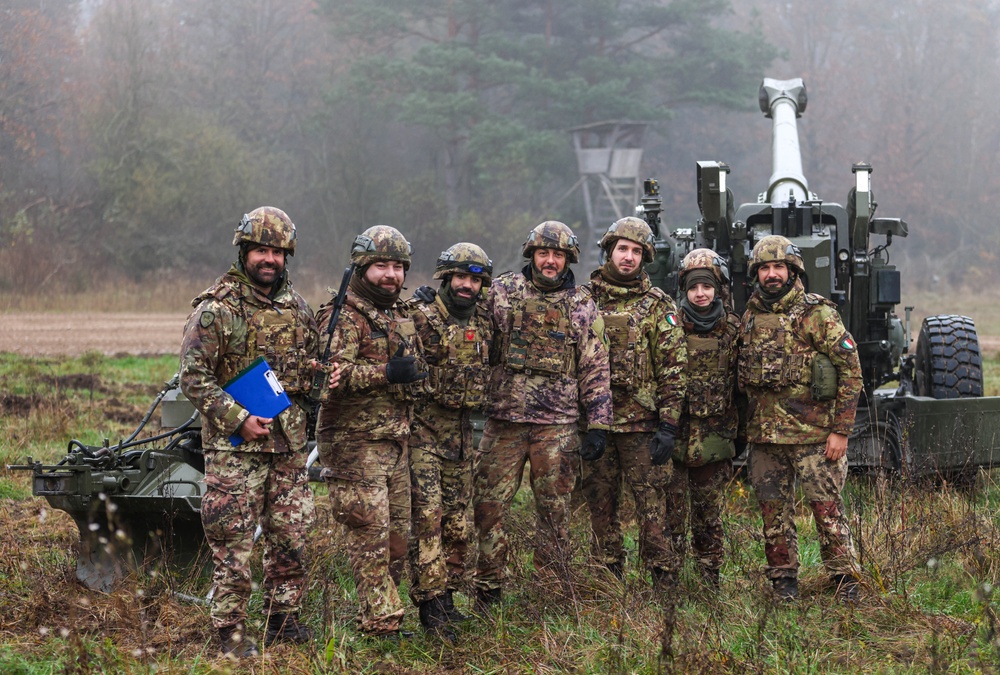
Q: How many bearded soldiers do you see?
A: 6